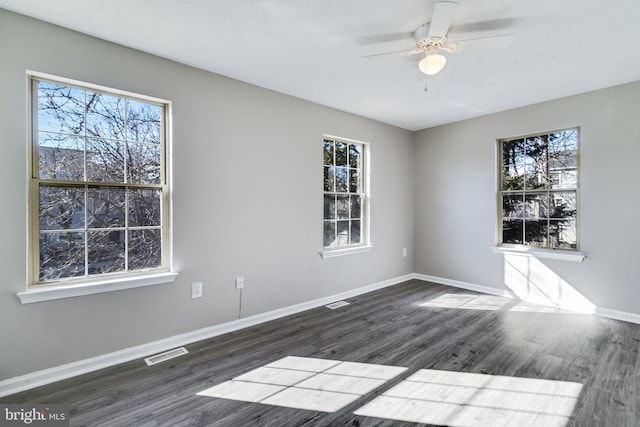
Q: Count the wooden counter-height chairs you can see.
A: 0